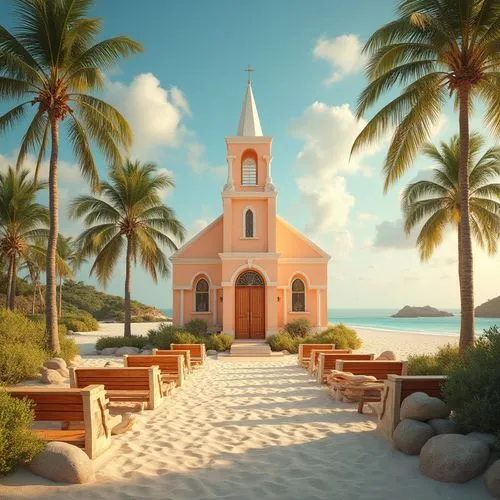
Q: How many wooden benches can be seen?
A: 10